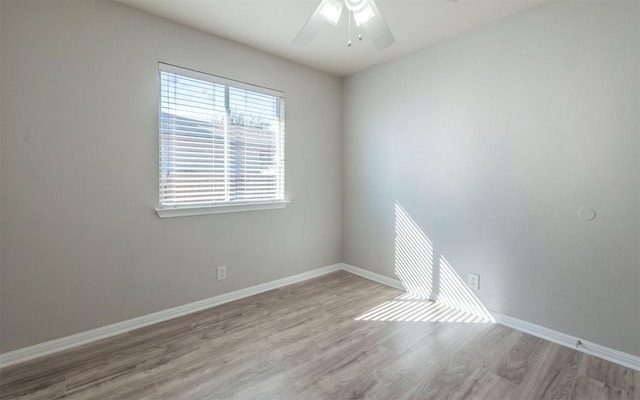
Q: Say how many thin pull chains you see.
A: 2